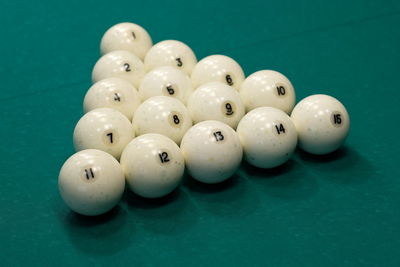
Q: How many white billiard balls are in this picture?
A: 15